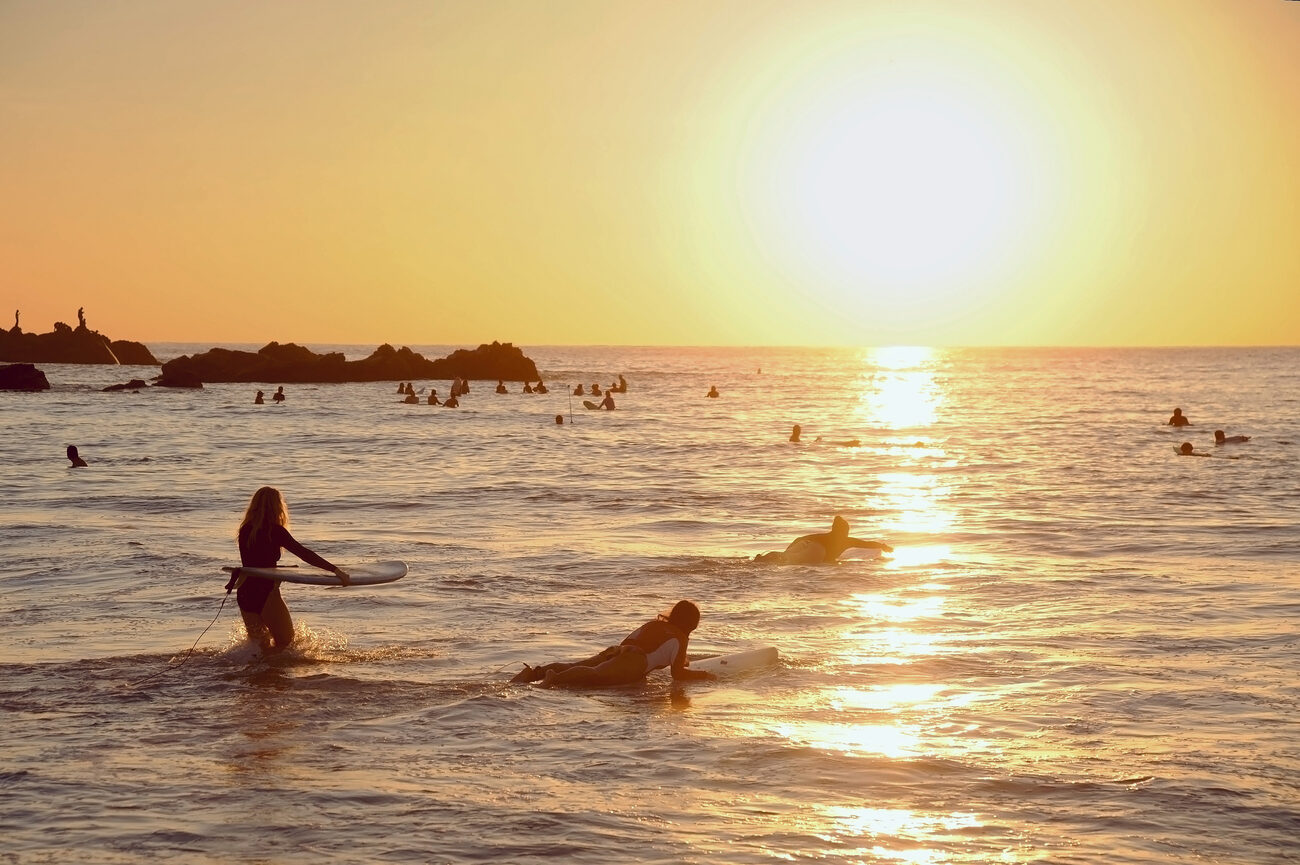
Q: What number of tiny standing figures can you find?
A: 2